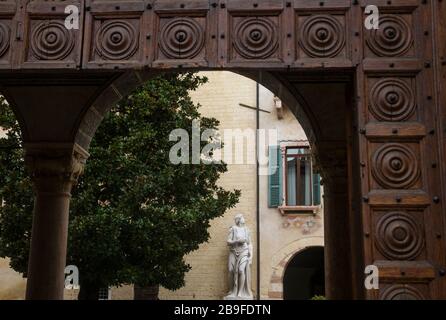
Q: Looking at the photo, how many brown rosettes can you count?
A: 11